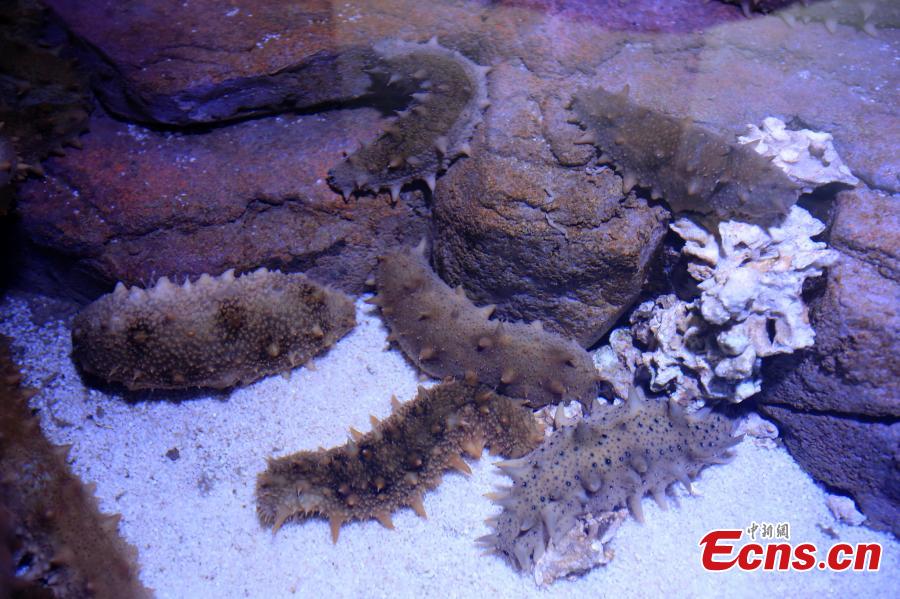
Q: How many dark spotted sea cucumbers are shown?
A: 1